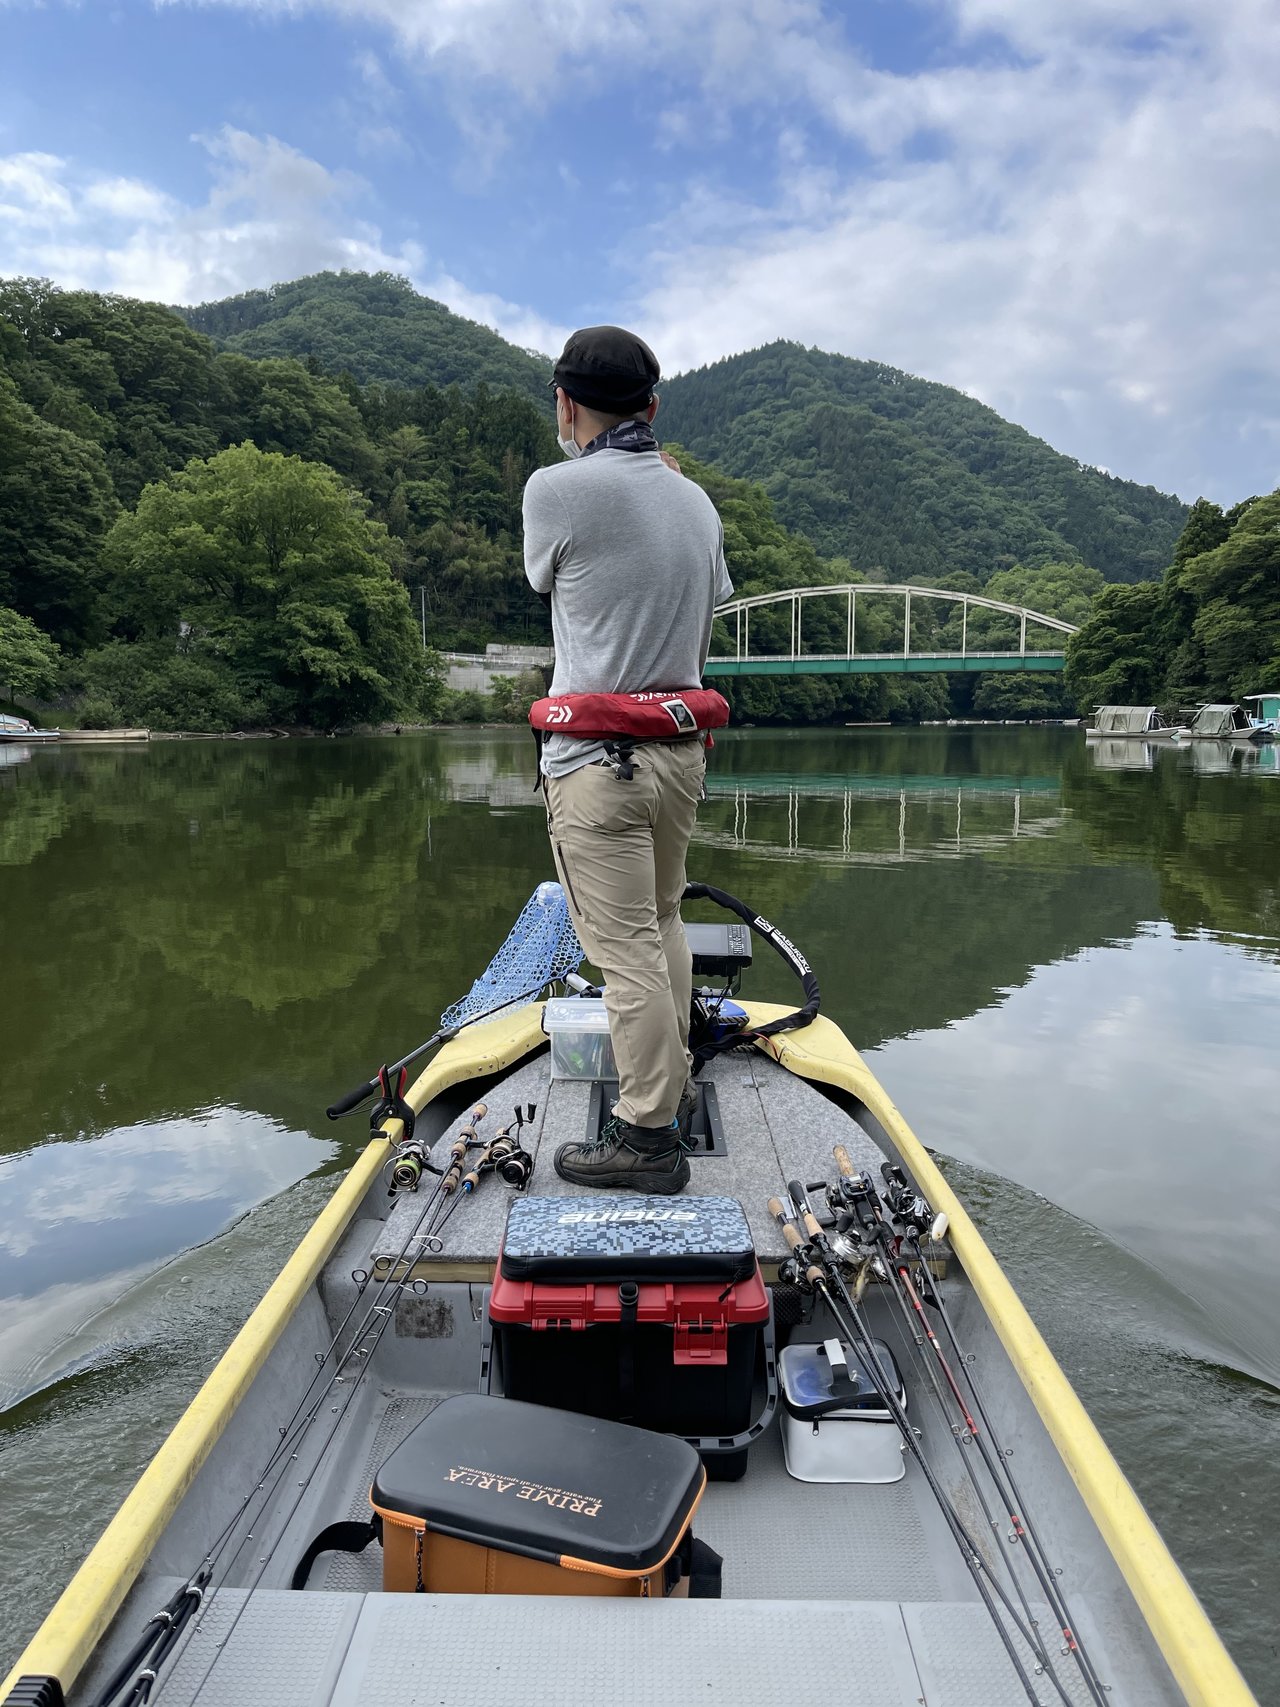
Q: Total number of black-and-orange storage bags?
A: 1